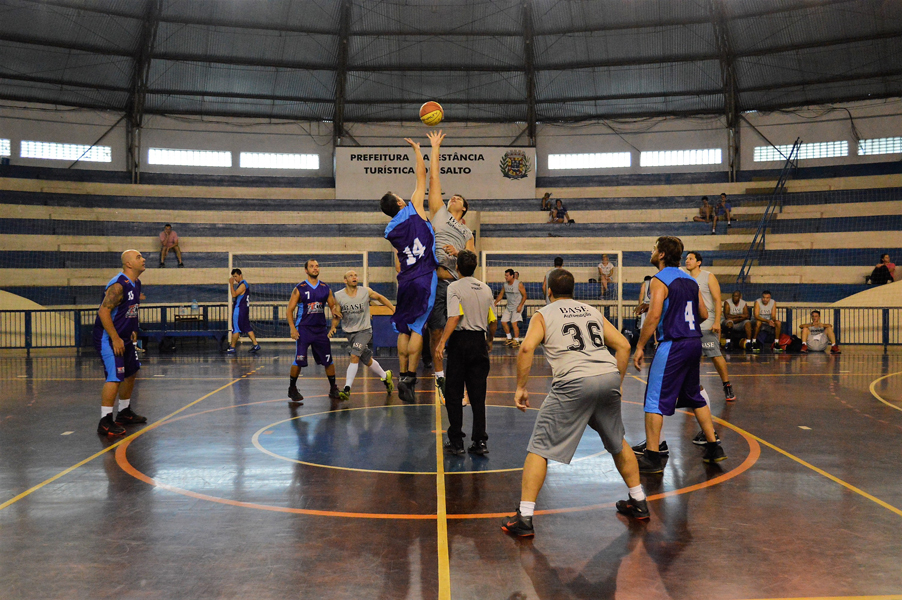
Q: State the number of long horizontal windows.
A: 8